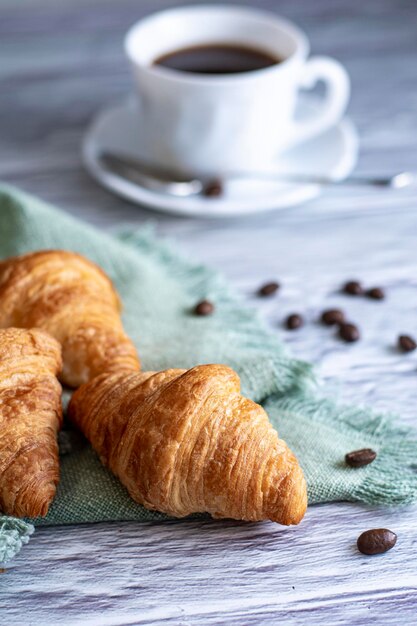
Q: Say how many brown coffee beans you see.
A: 11